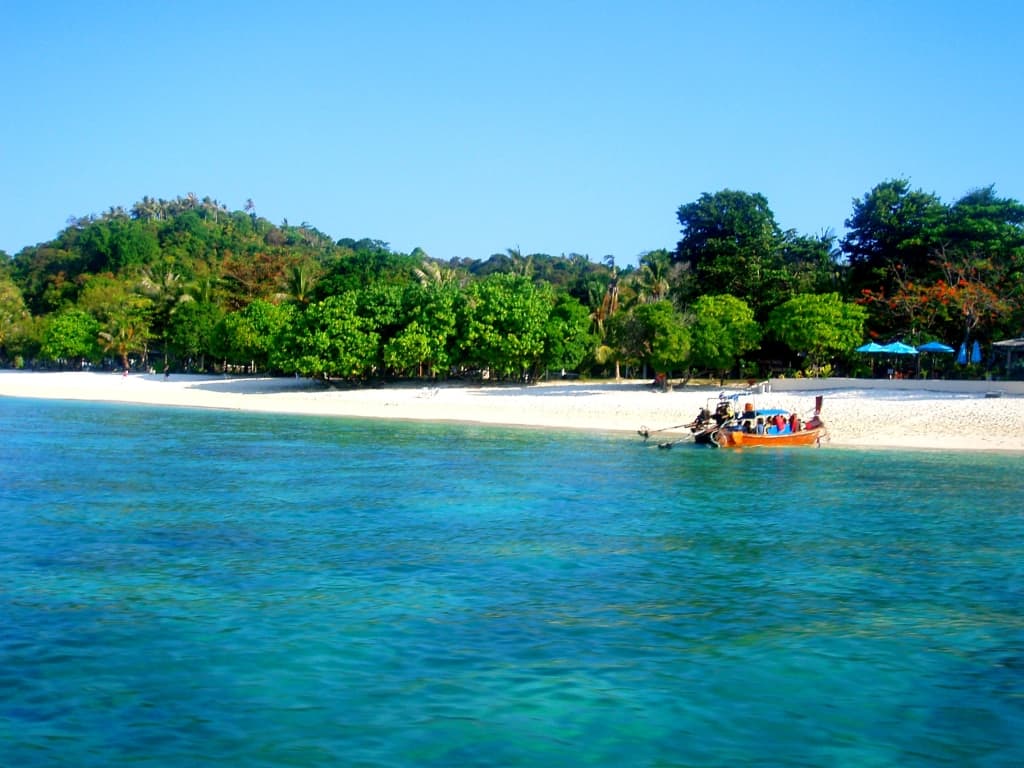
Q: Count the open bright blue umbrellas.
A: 3